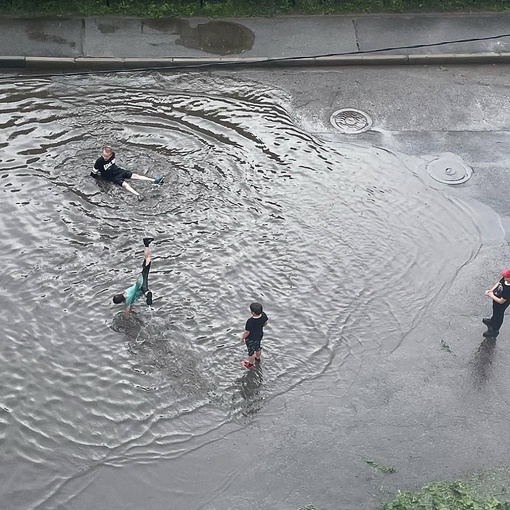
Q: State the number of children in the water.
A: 3